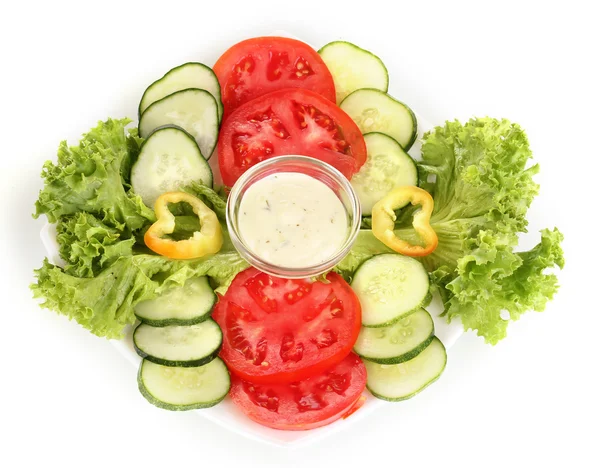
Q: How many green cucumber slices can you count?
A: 12